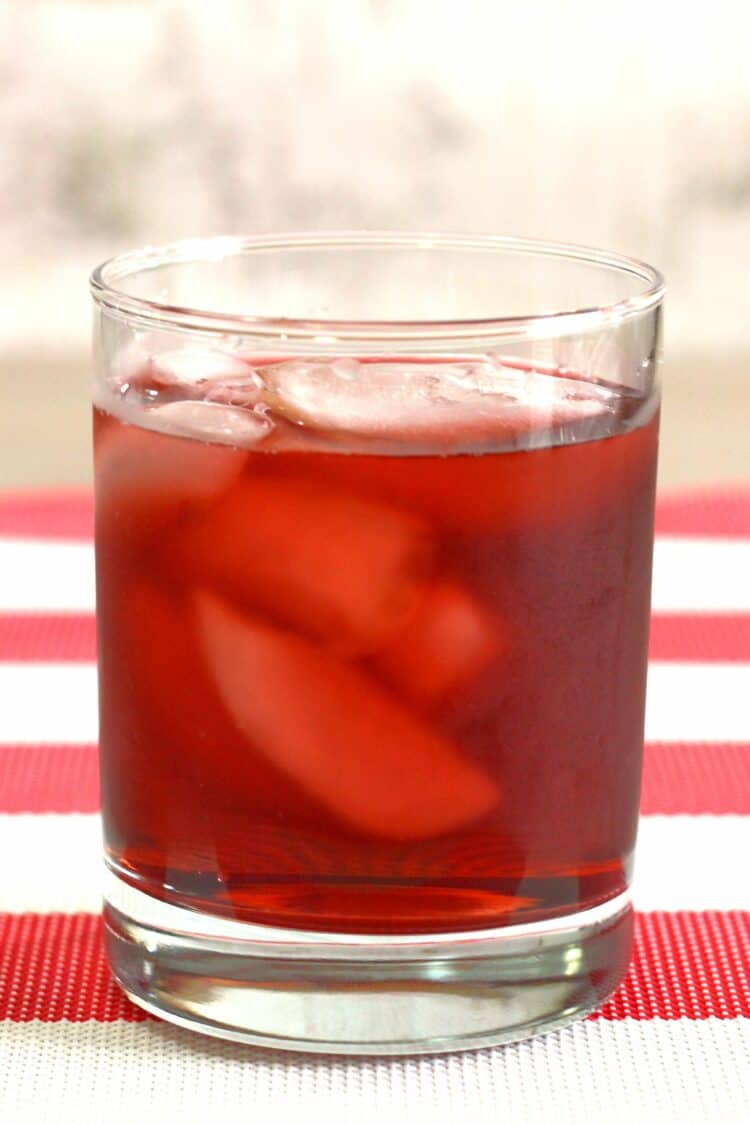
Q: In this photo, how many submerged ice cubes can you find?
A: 3